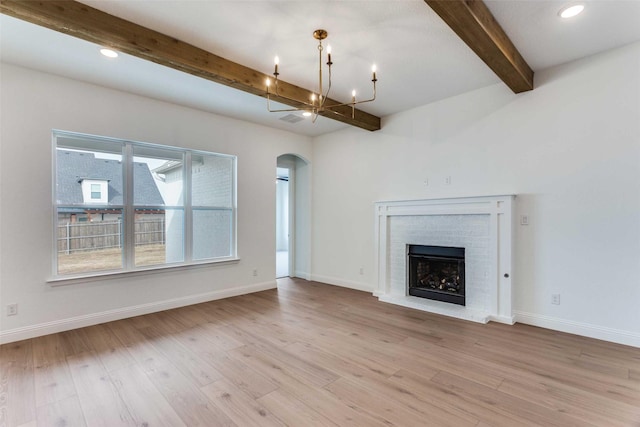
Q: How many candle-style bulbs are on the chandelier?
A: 6